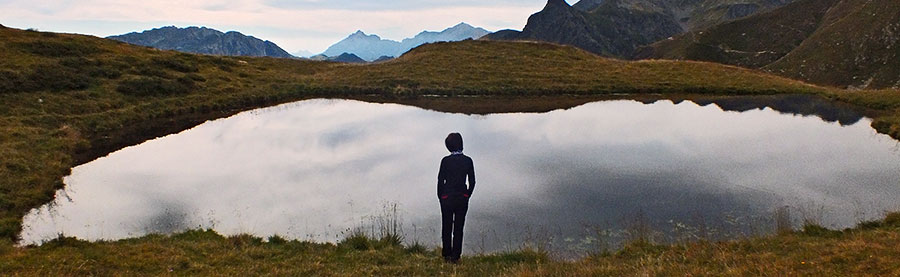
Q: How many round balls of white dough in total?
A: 0